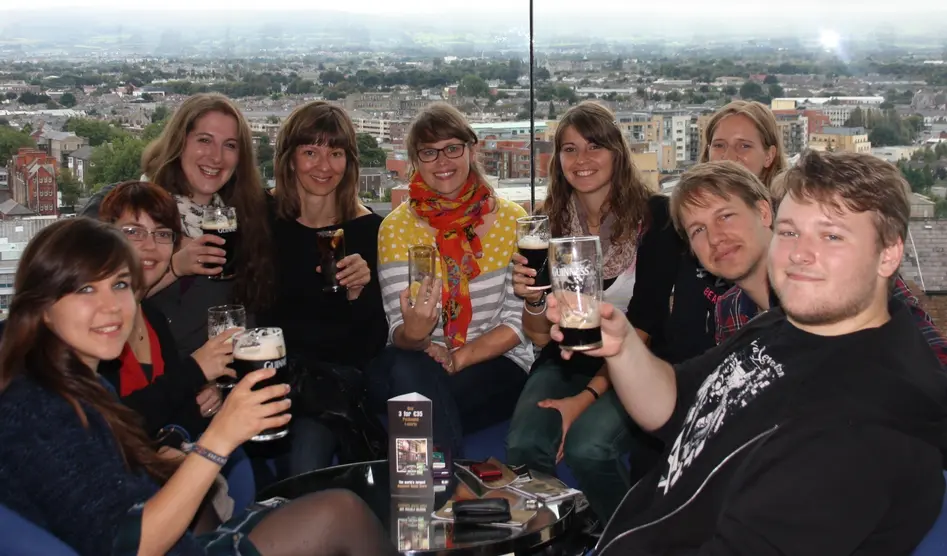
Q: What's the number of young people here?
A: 9